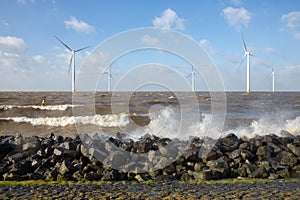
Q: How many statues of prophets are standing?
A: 0